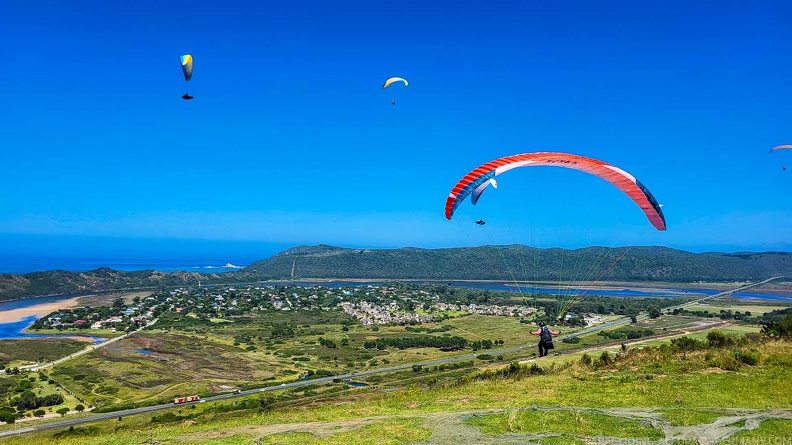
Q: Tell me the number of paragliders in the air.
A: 5